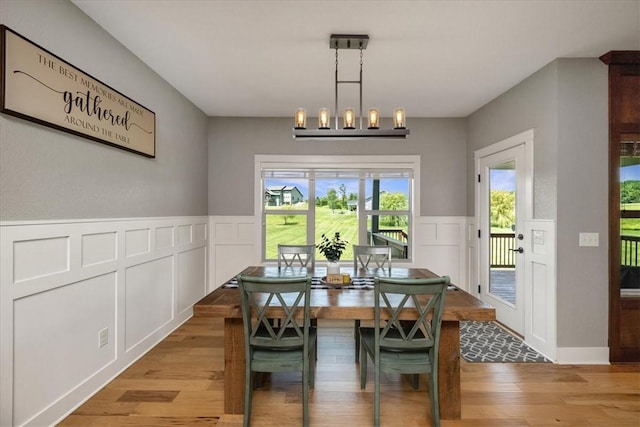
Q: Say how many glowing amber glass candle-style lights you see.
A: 5